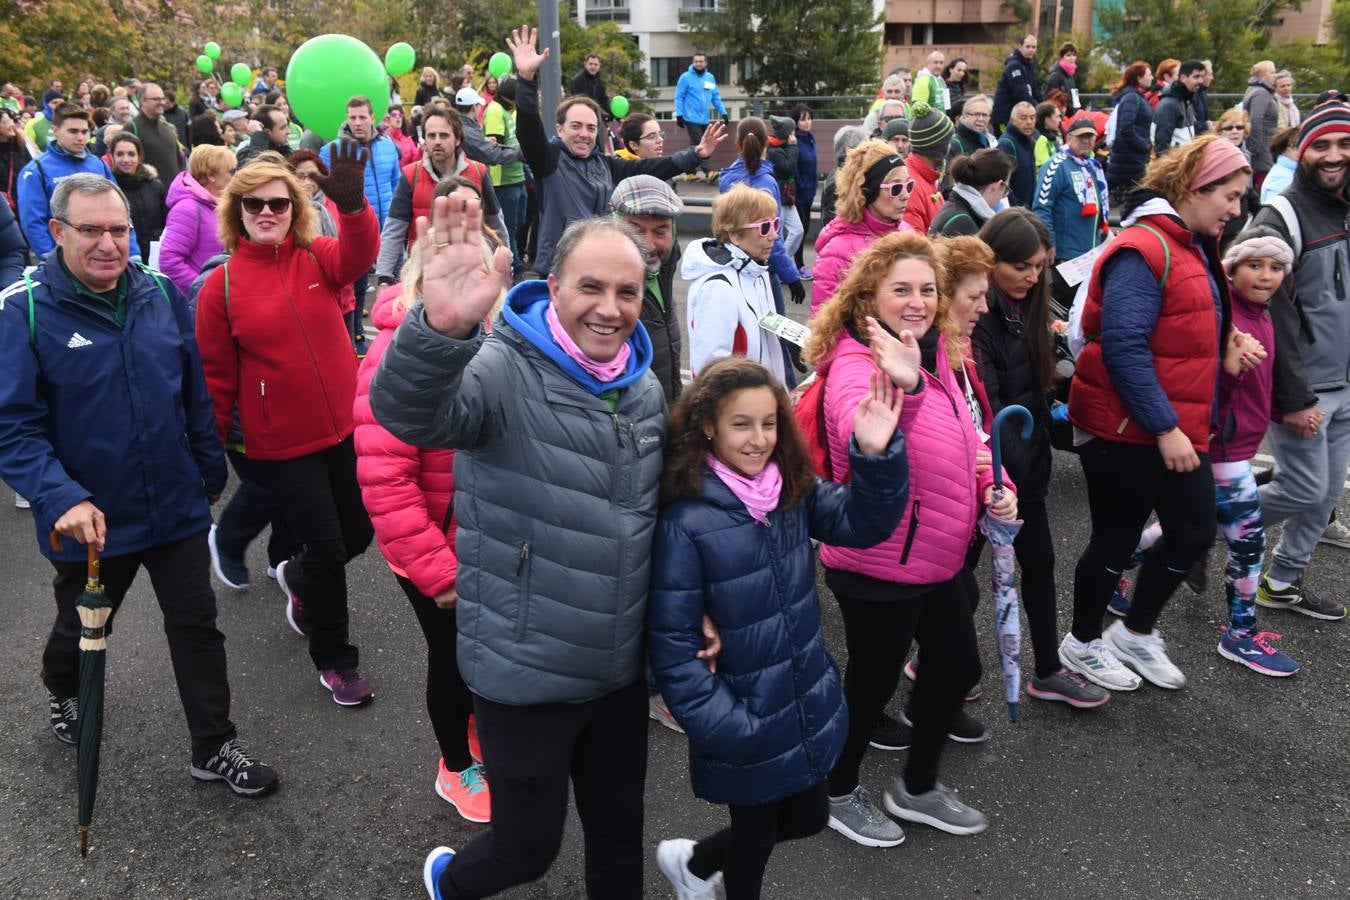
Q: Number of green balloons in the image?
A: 8